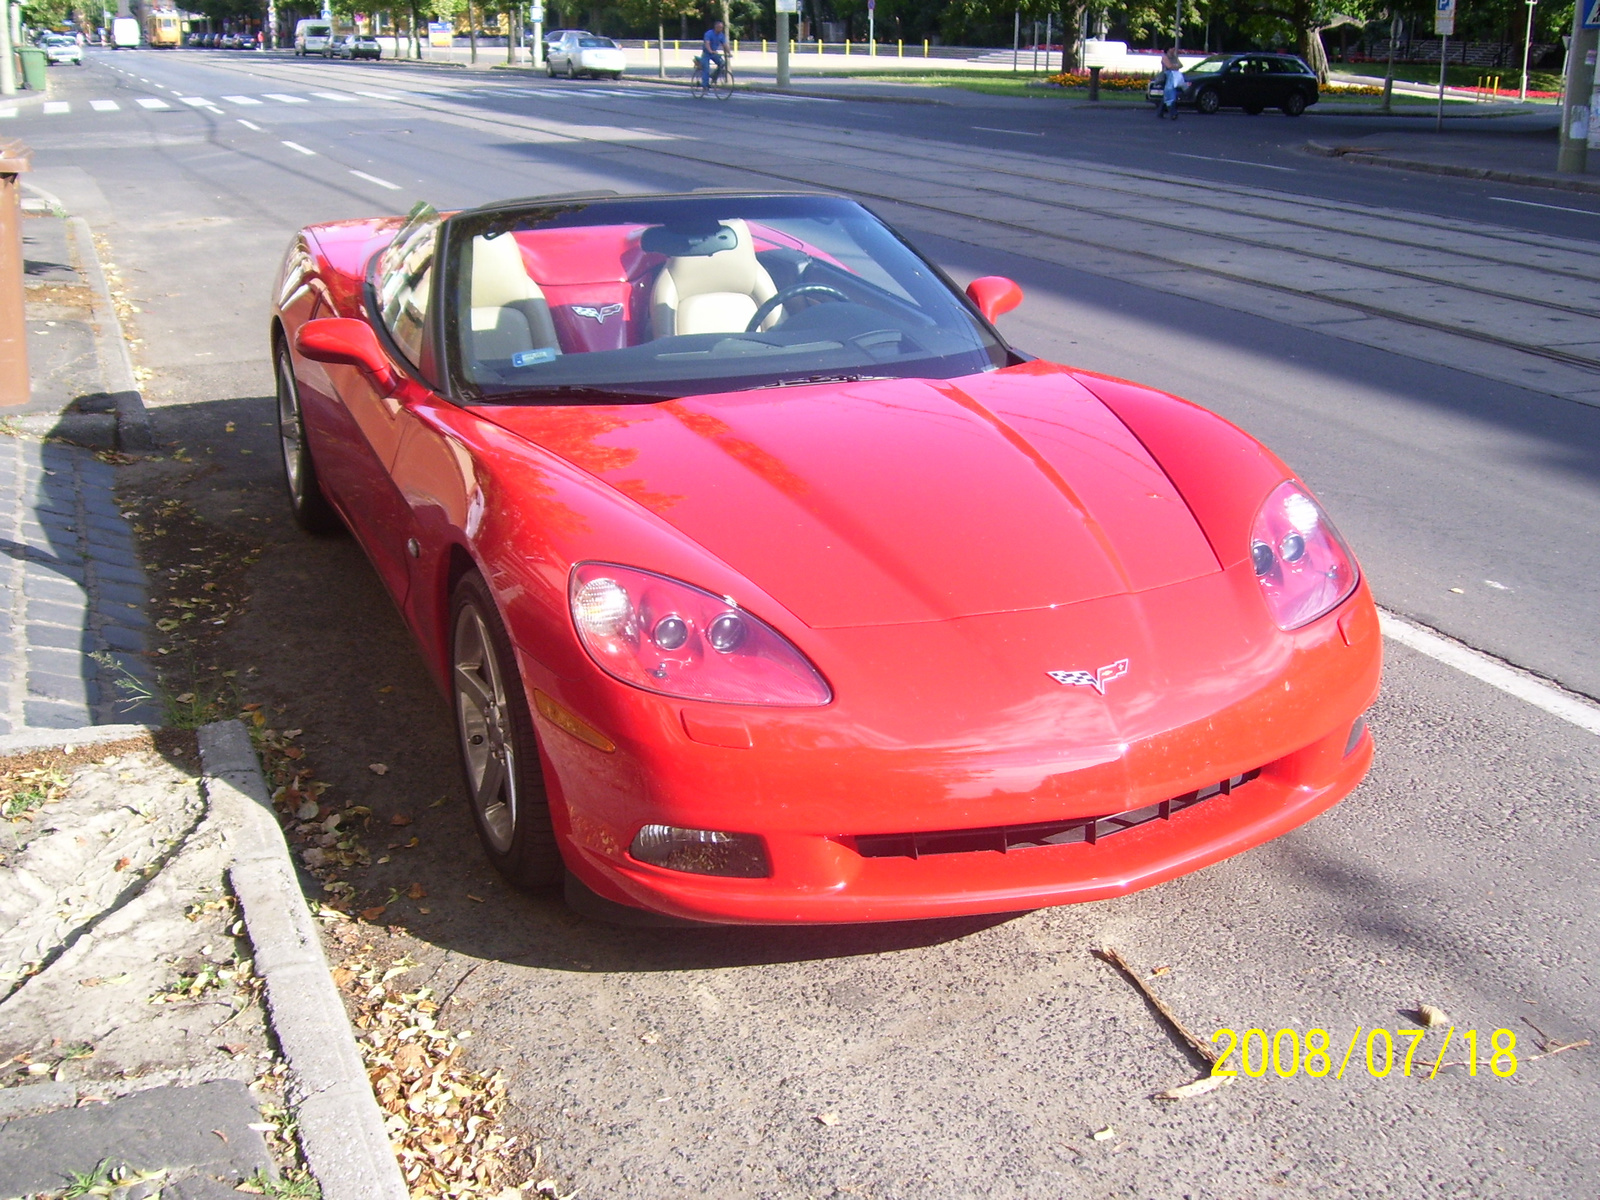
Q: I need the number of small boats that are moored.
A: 0